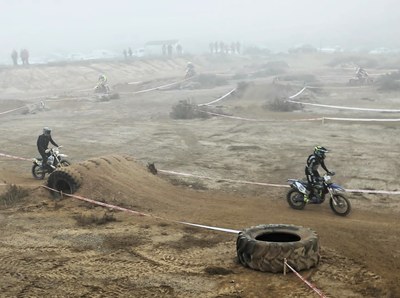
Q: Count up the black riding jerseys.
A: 2